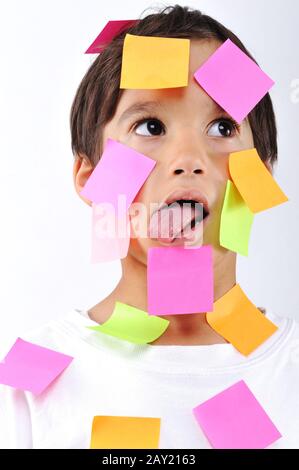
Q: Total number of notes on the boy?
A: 13